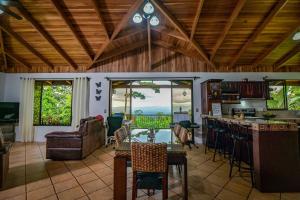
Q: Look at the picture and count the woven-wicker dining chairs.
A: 5